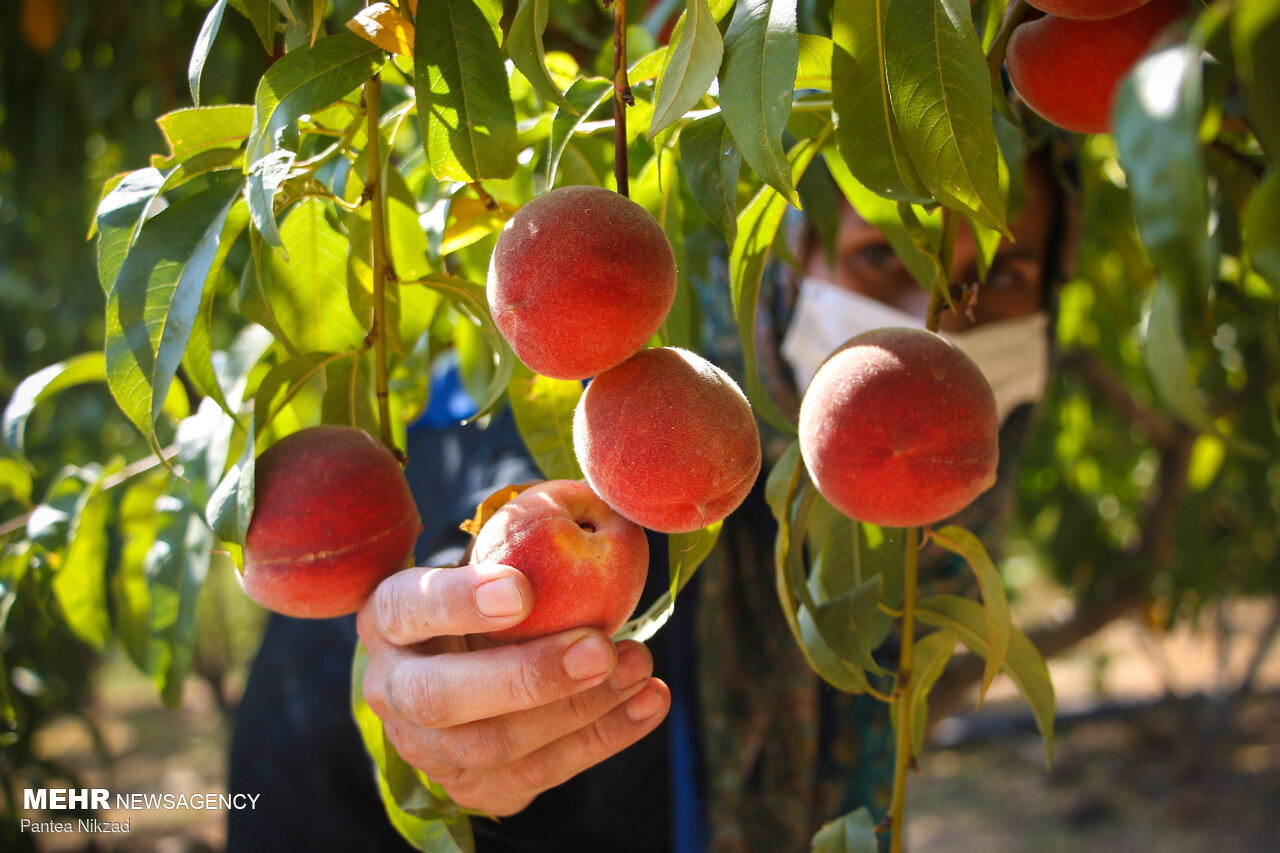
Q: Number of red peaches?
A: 7